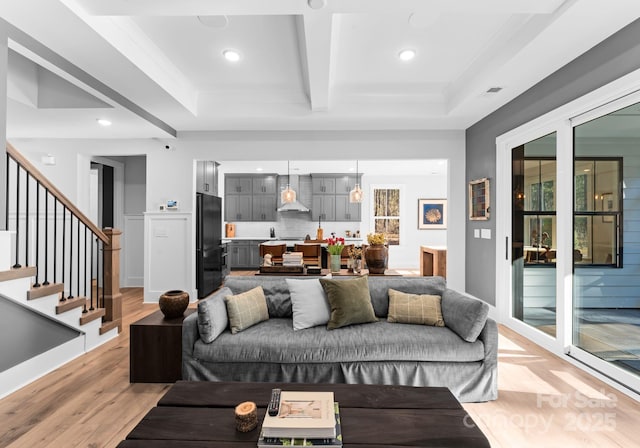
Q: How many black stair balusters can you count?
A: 13